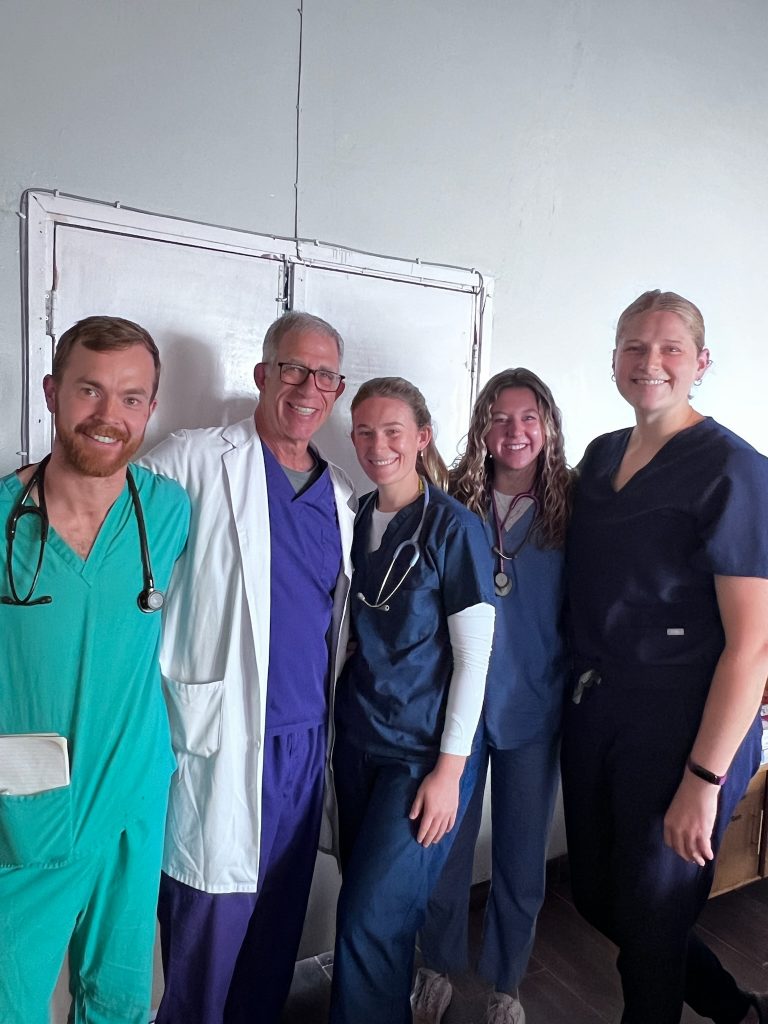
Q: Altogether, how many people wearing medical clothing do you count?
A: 5